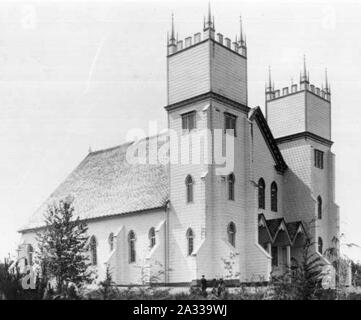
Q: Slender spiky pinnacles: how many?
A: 6